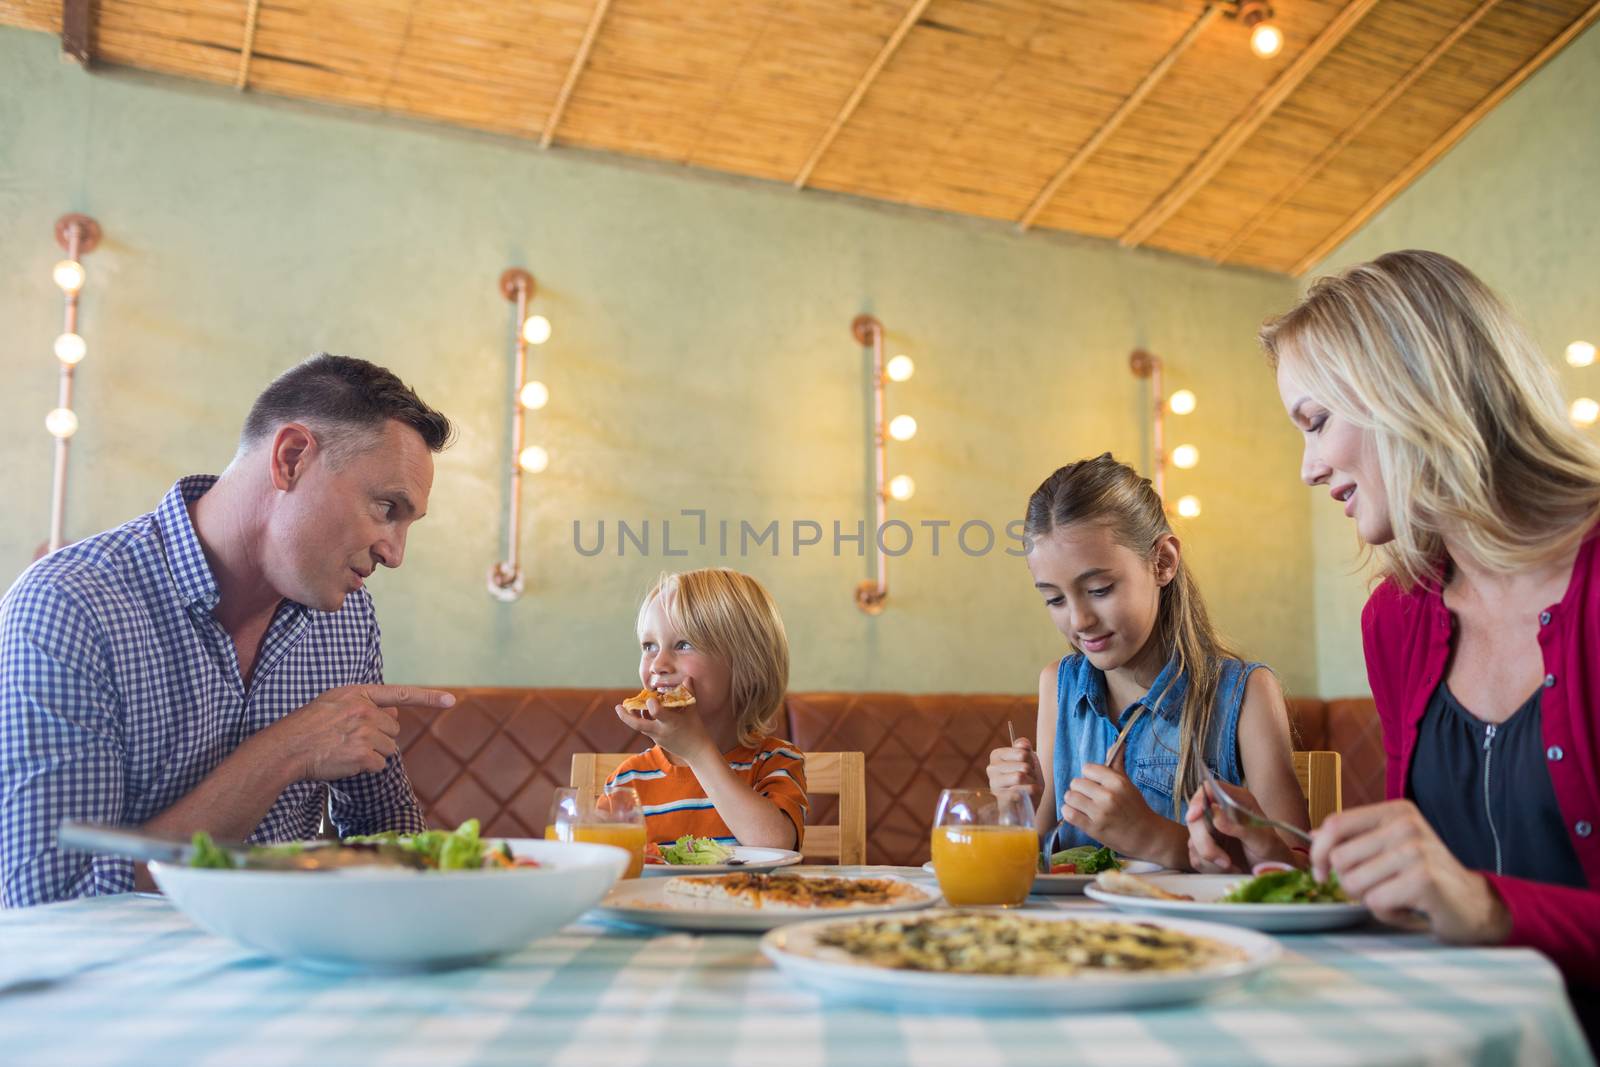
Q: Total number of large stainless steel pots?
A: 0